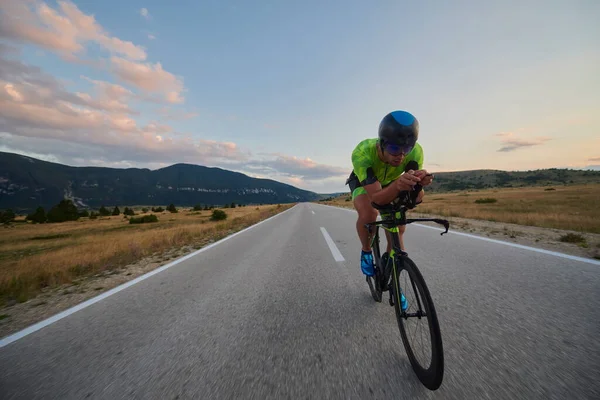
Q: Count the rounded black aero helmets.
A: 1